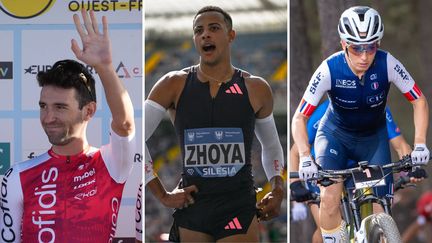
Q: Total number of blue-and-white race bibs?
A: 1